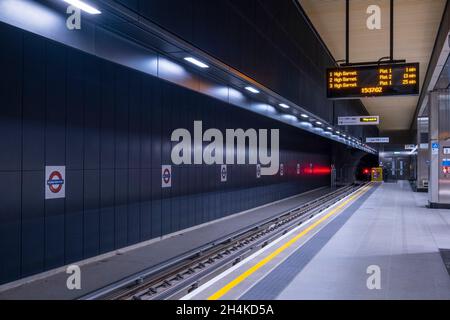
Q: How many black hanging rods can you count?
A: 2